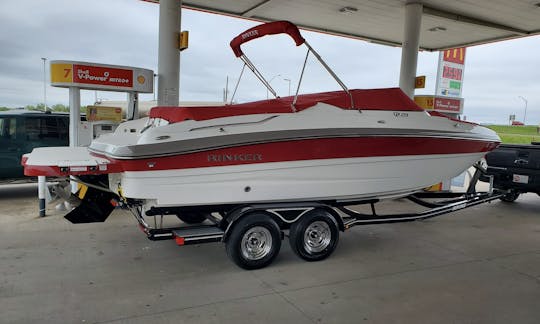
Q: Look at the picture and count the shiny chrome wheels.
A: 2